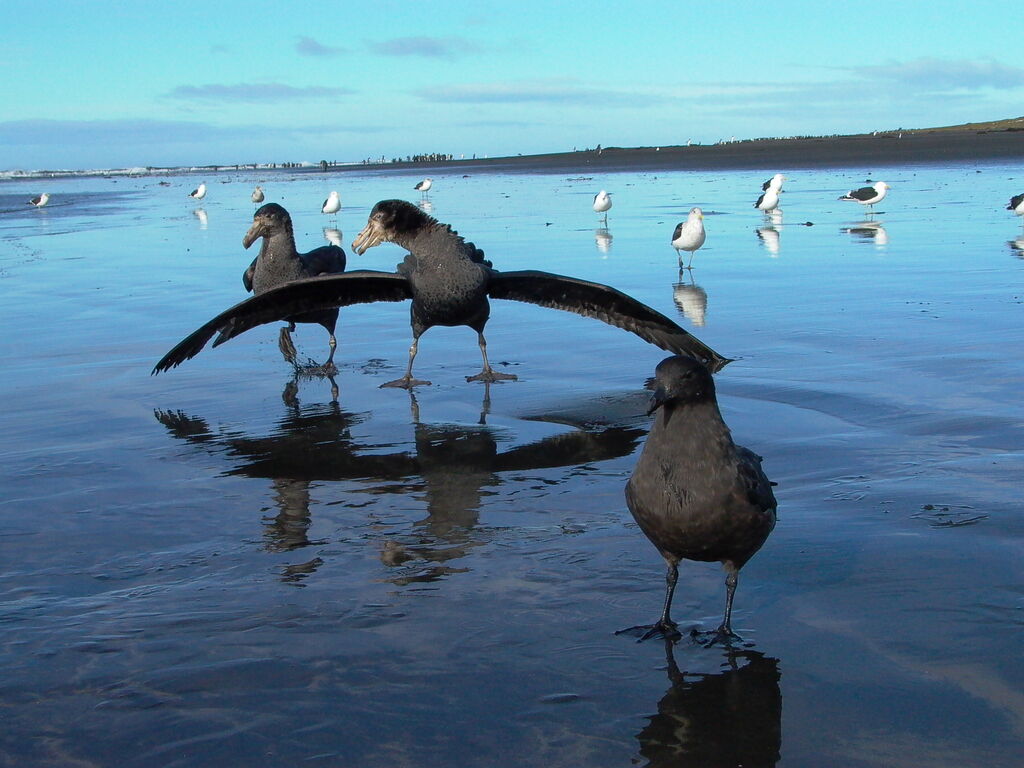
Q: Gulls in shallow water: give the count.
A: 11